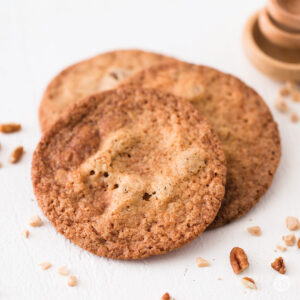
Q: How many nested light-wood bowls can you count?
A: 3